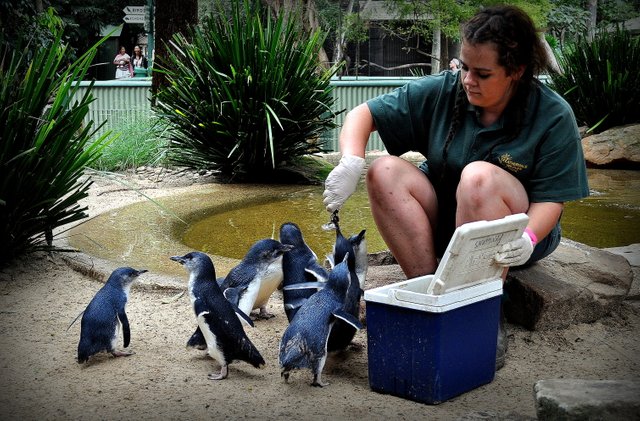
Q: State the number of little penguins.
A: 7